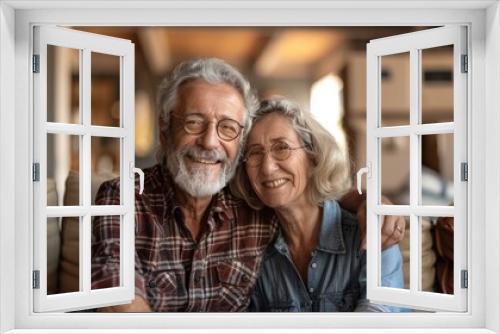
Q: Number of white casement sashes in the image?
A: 2